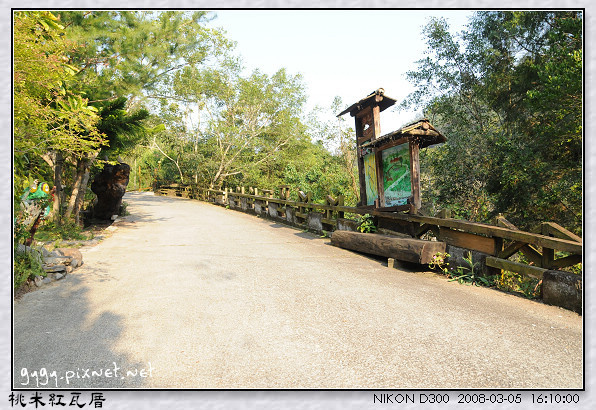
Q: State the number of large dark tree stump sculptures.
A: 1